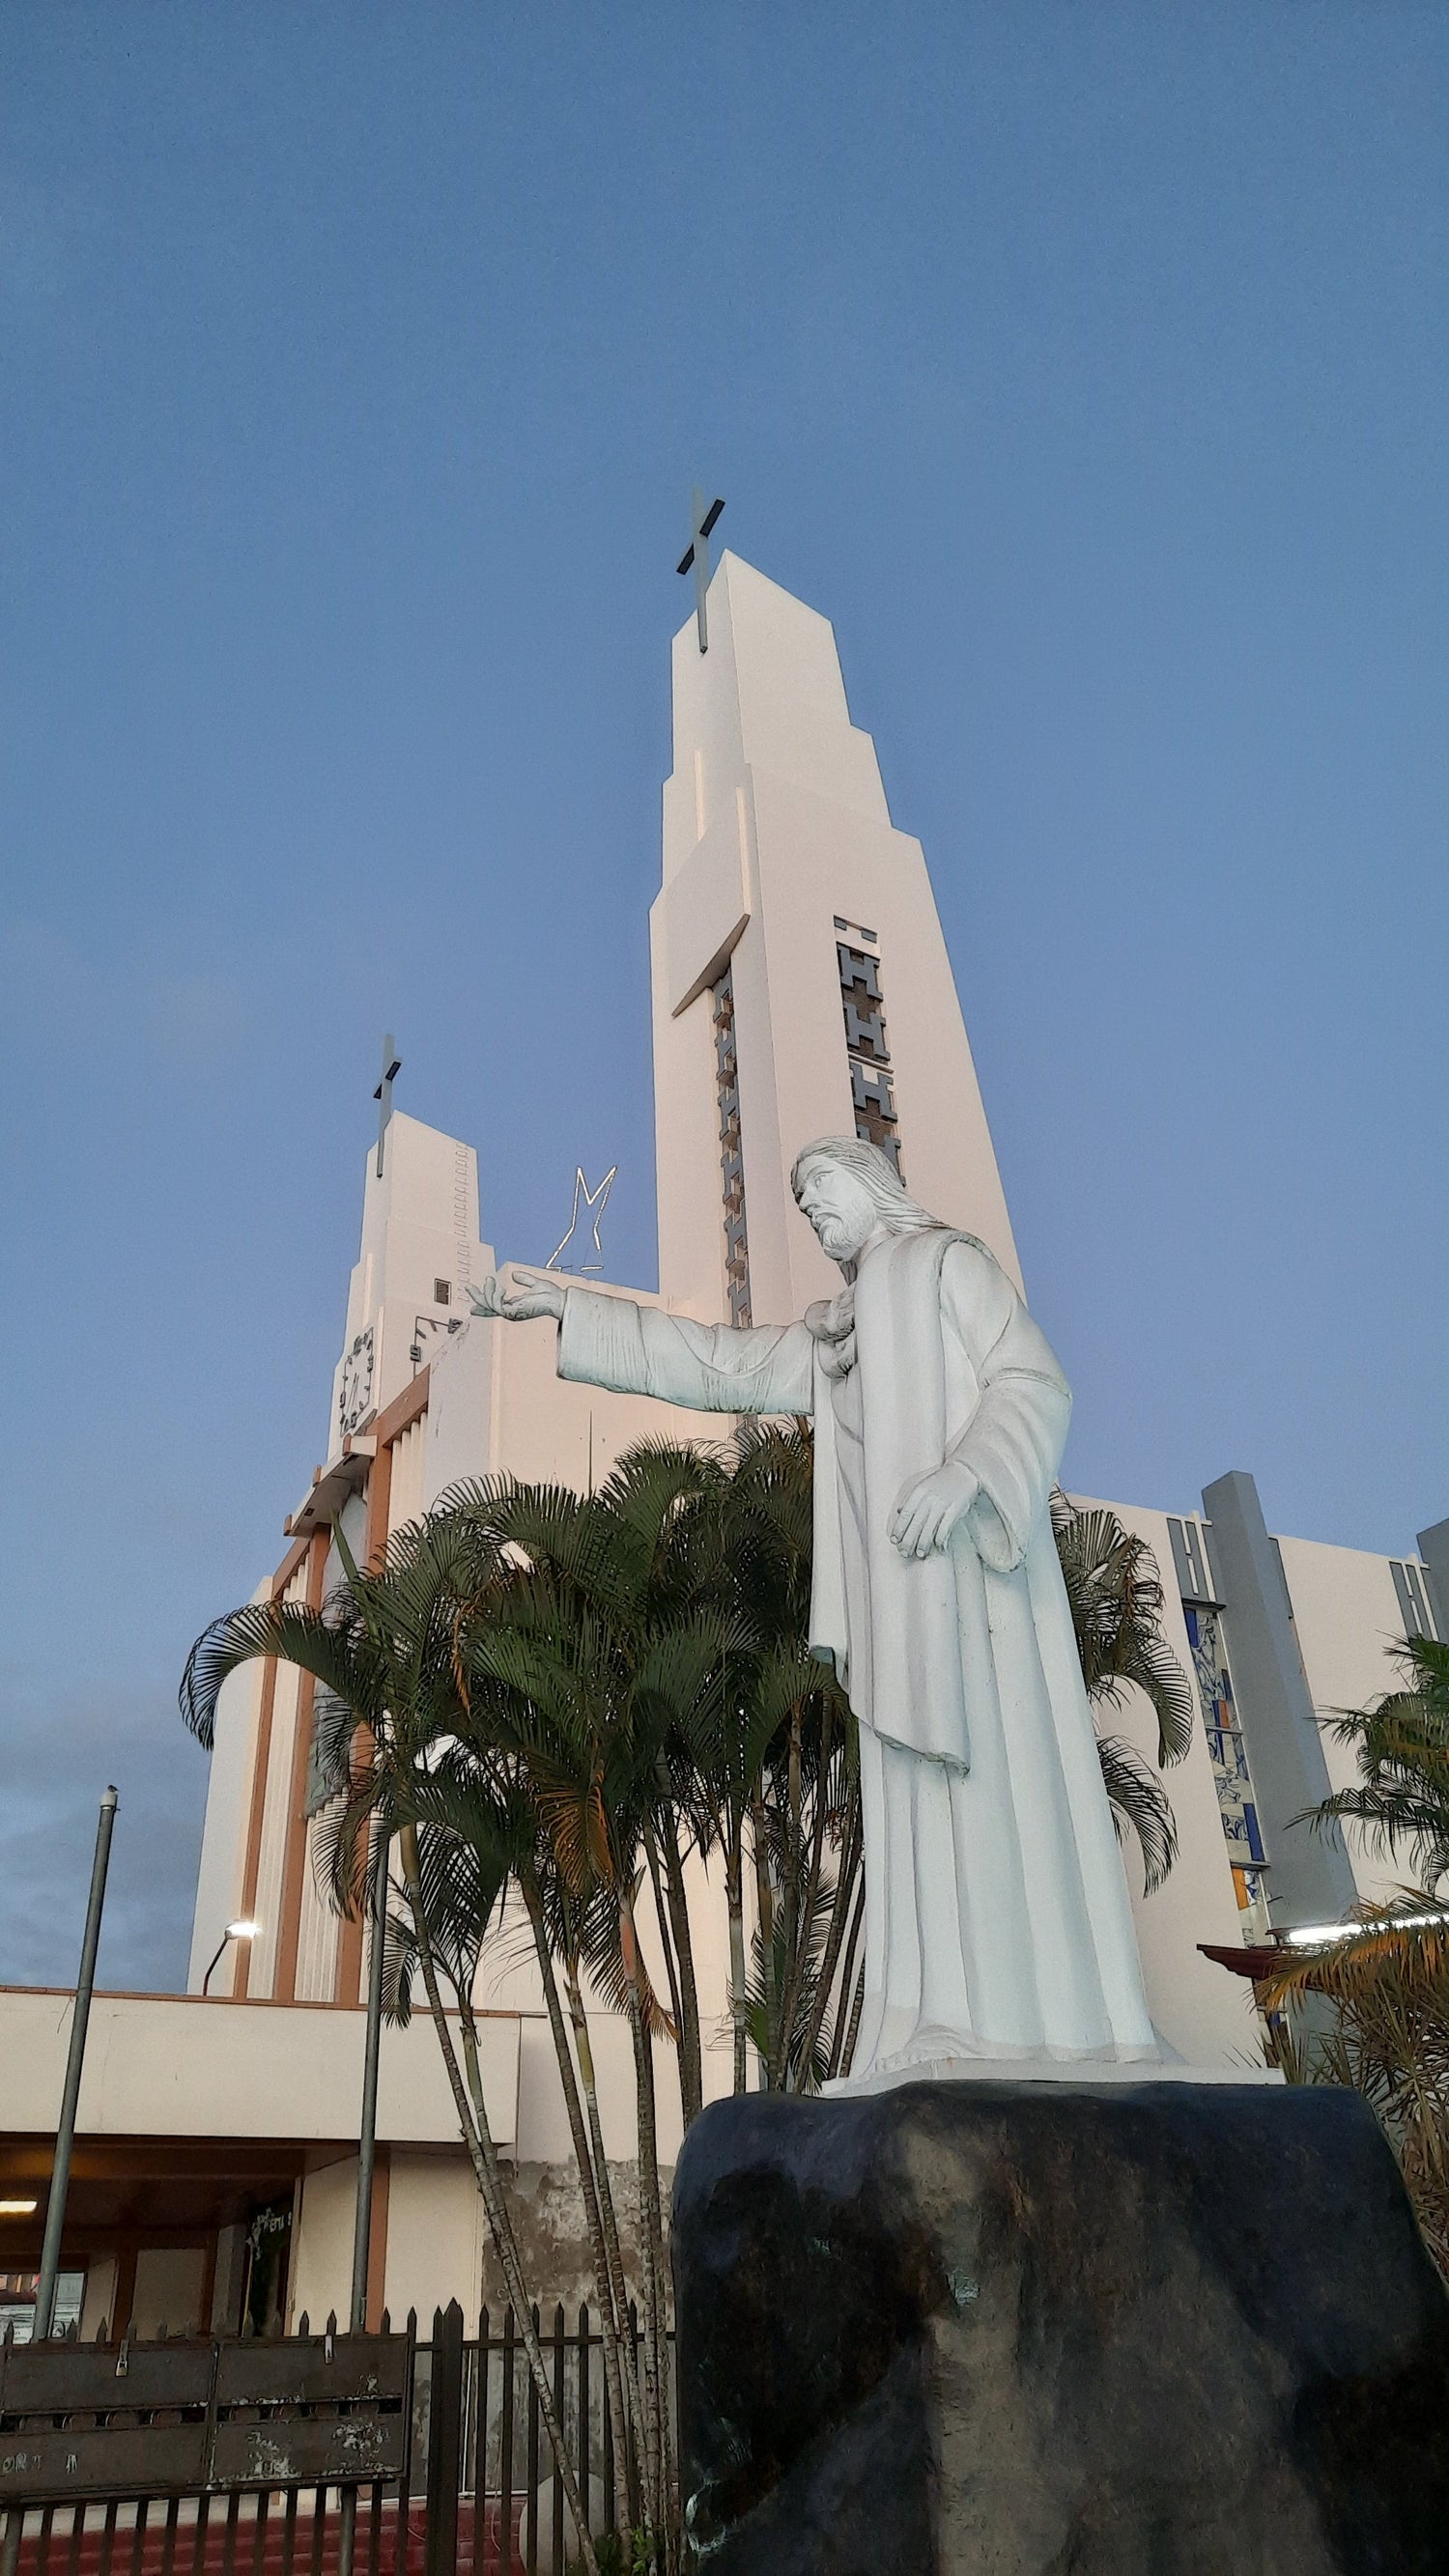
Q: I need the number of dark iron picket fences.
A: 1